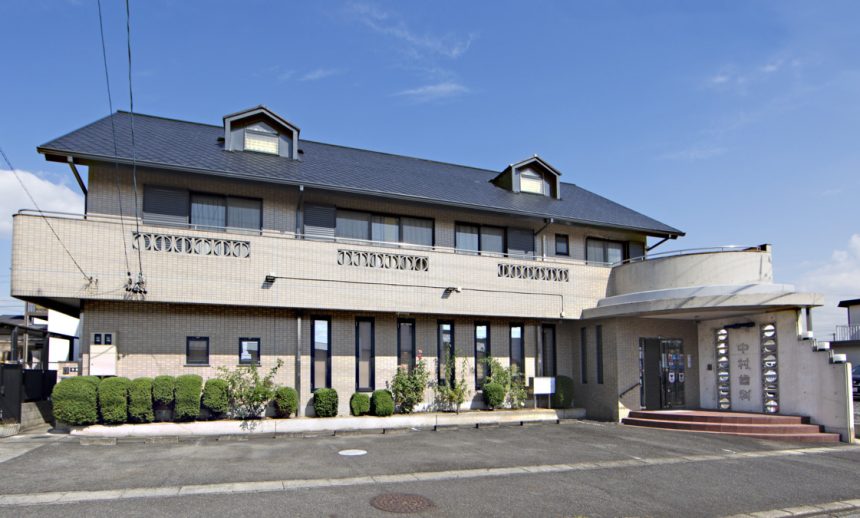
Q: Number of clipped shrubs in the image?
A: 12